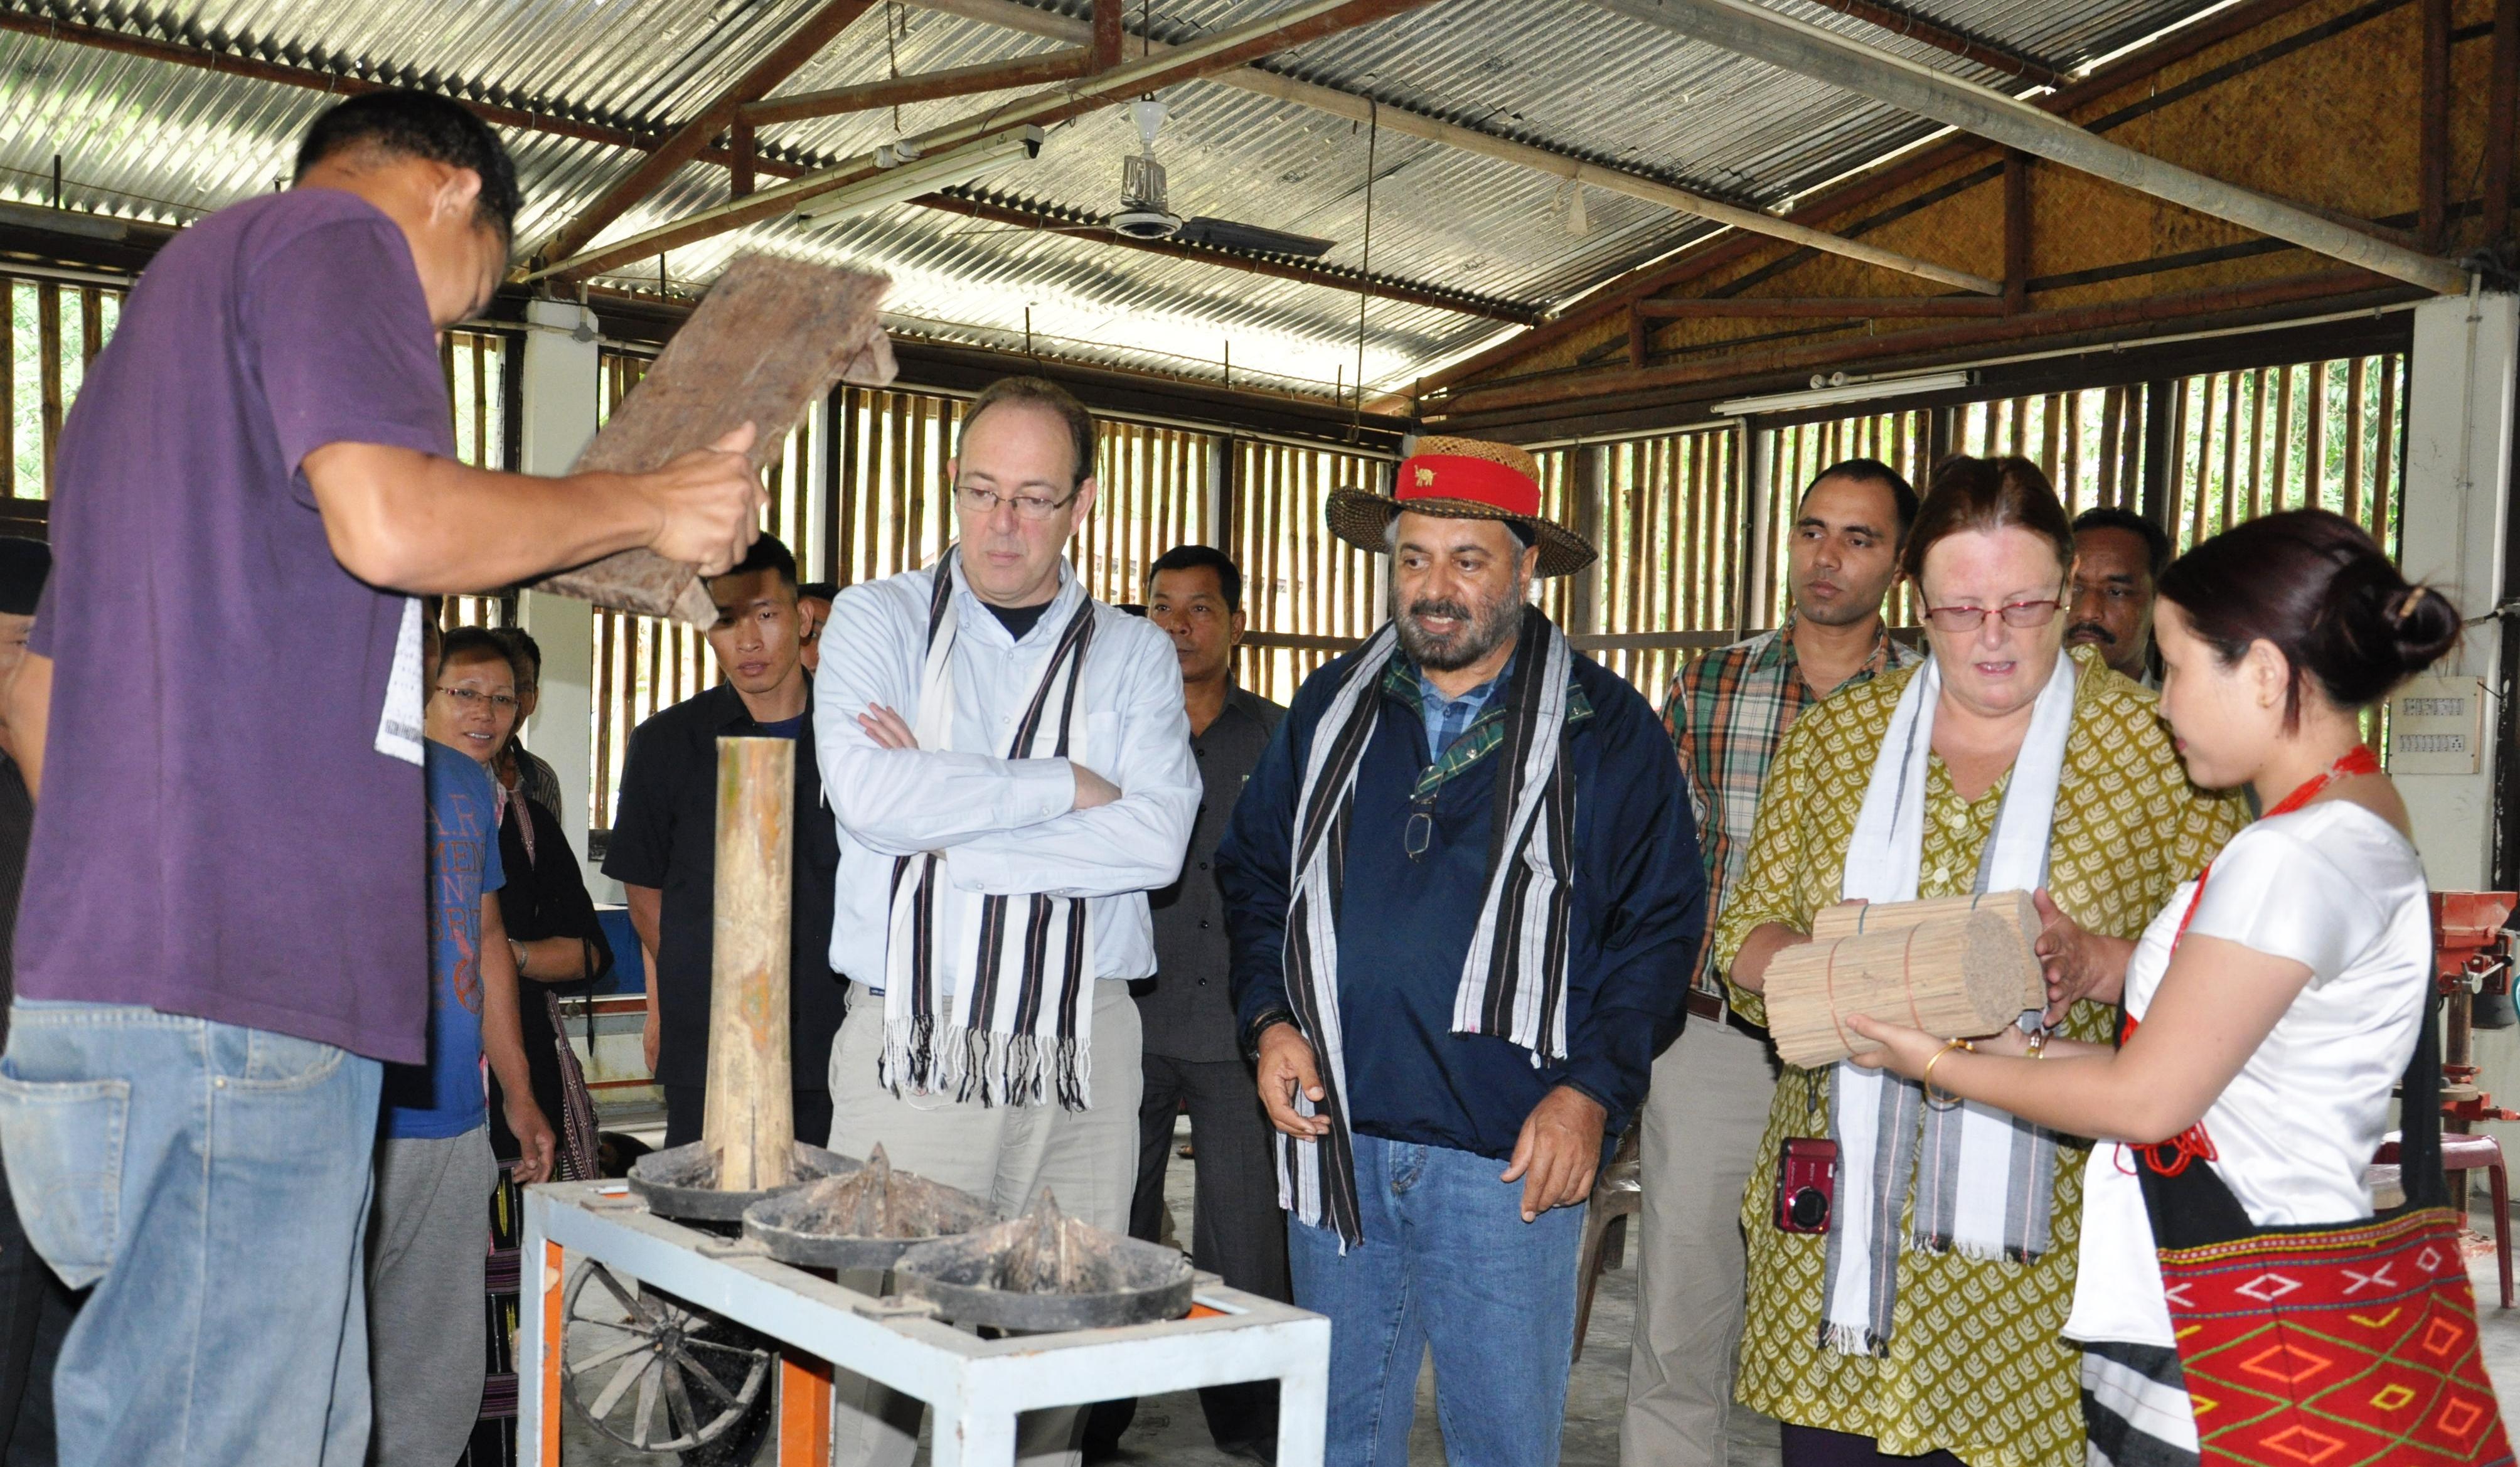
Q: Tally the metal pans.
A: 3